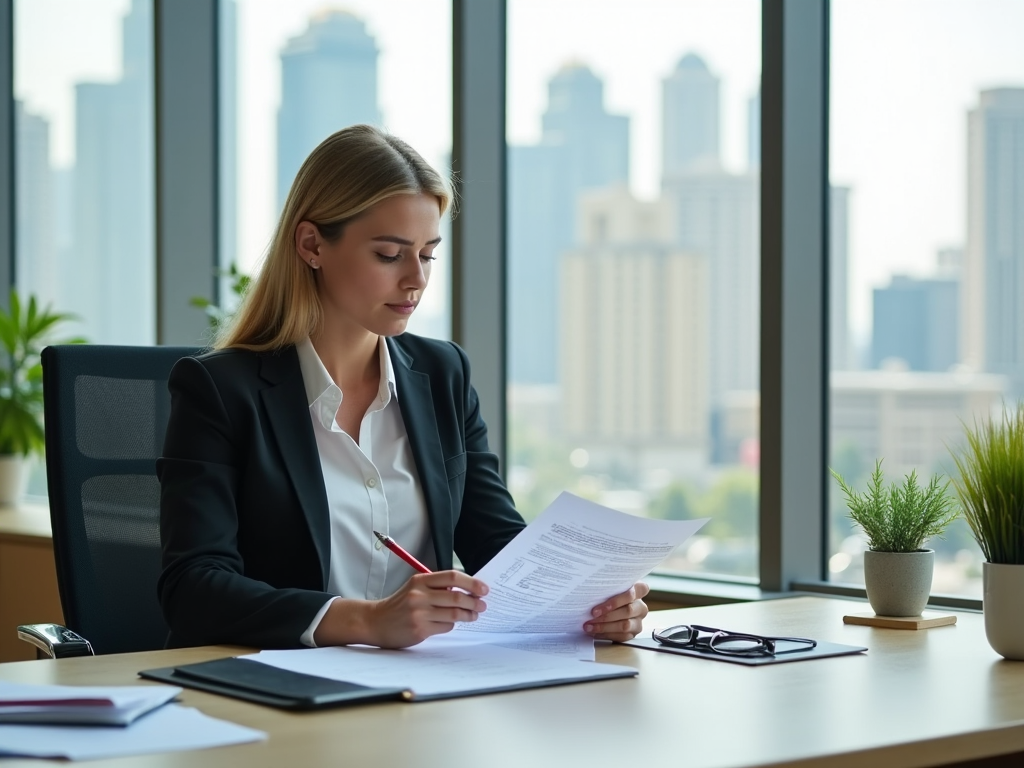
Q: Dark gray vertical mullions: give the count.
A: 4